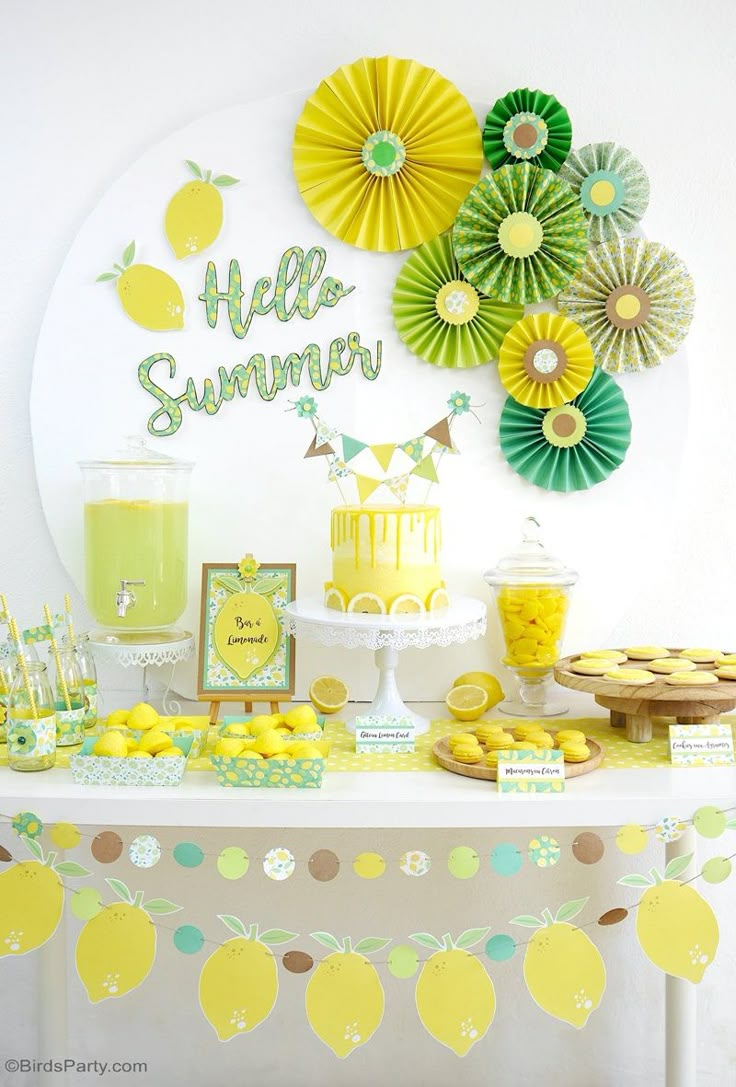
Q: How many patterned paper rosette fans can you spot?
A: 3